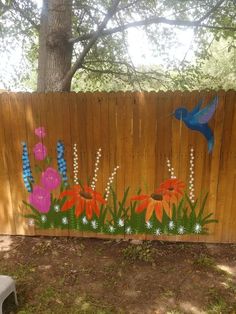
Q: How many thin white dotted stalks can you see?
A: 5